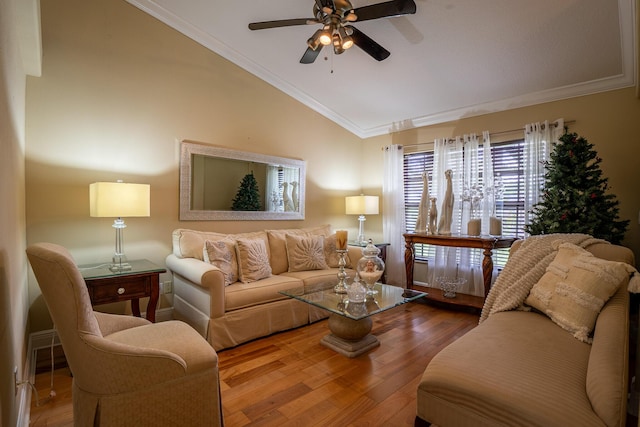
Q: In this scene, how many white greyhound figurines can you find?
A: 3